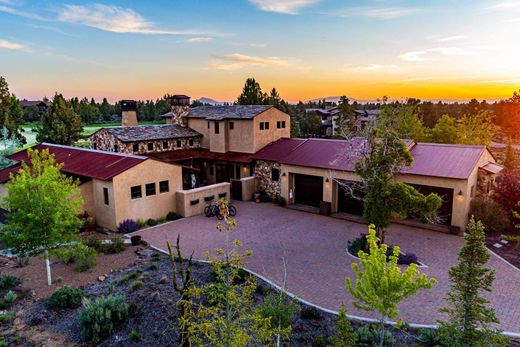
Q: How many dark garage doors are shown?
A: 3